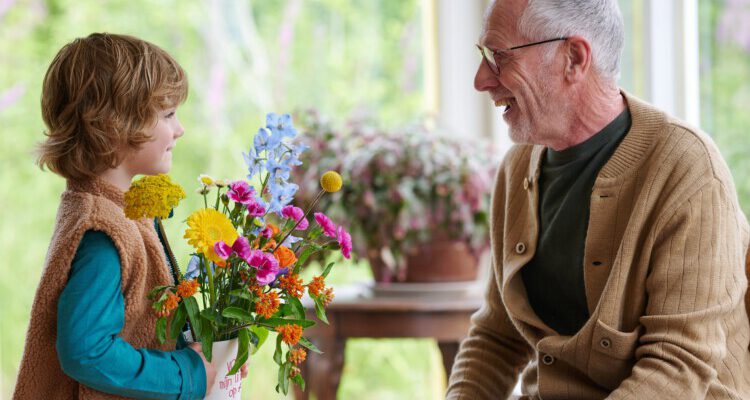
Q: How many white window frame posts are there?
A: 2